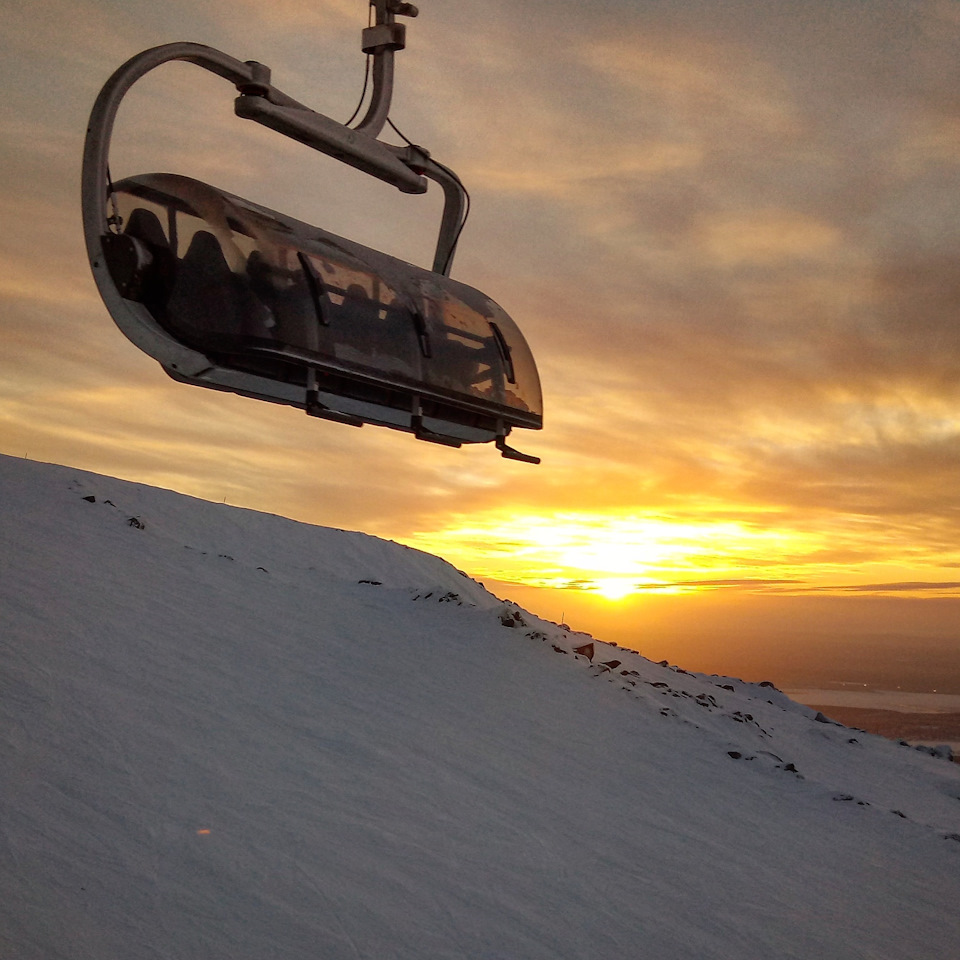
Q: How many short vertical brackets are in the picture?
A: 3